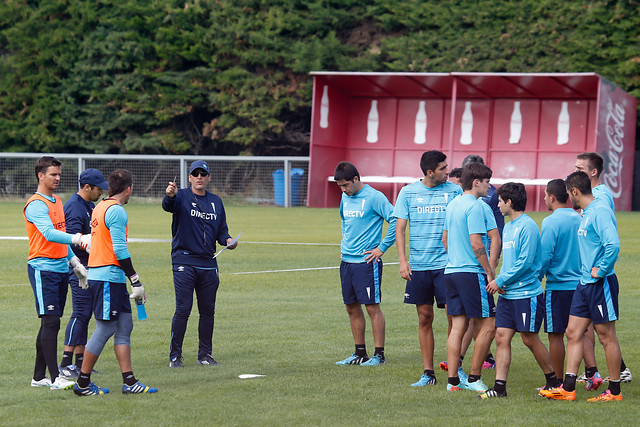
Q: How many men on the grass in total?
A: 13